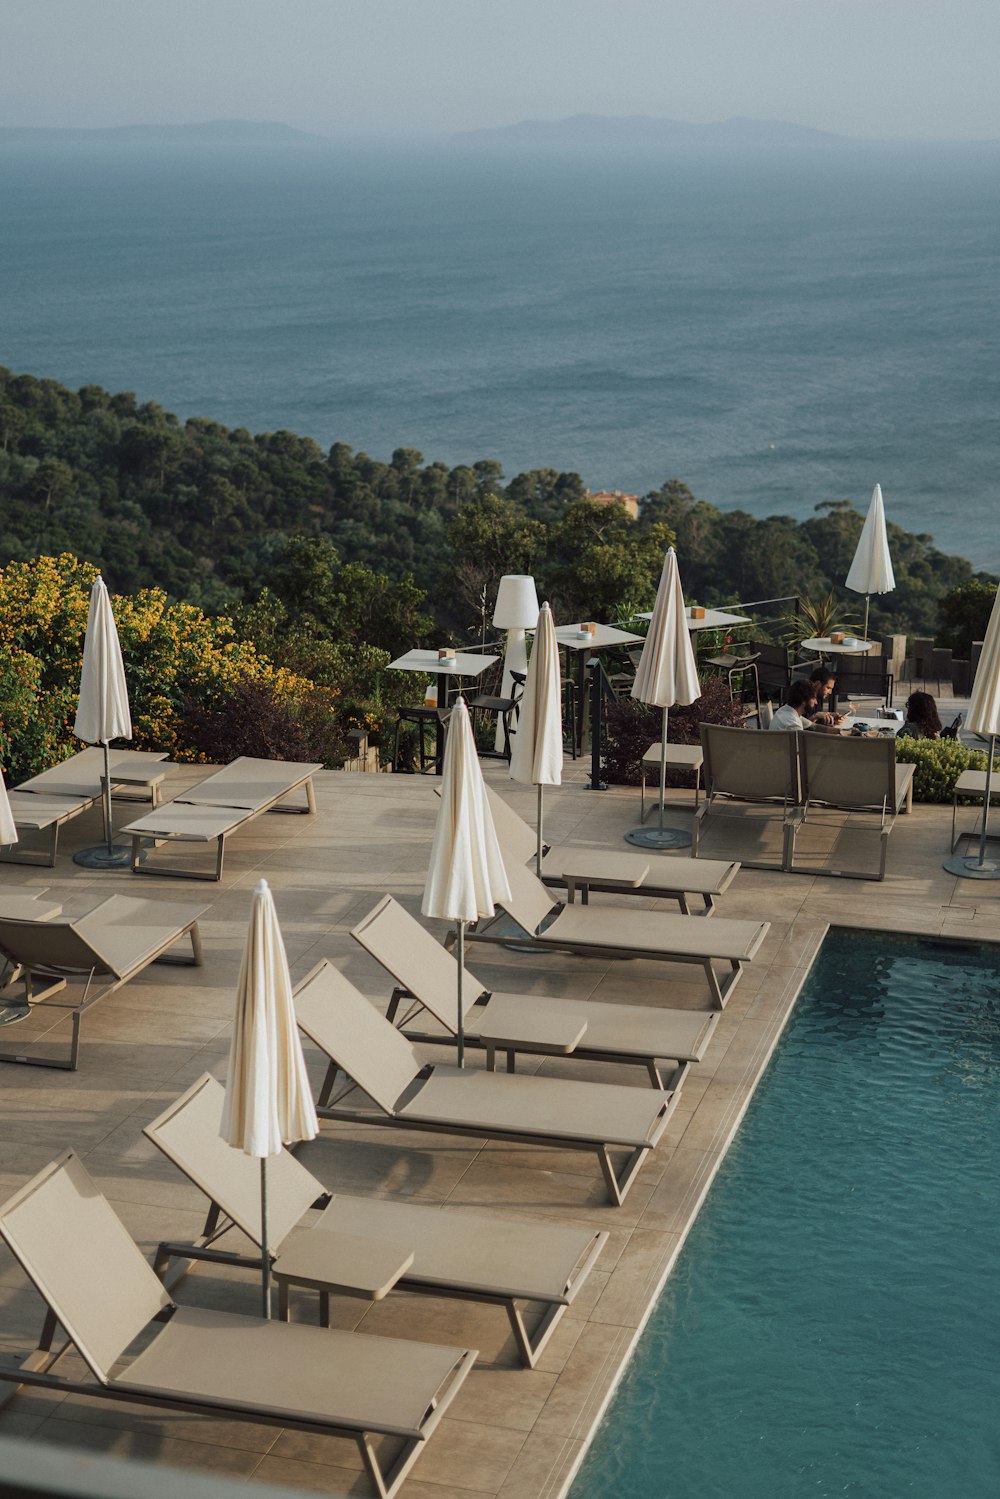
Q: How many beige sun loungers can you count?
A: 11